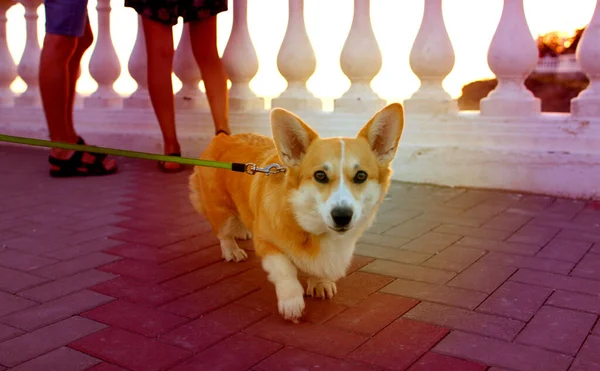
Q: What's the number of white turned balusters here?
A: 11